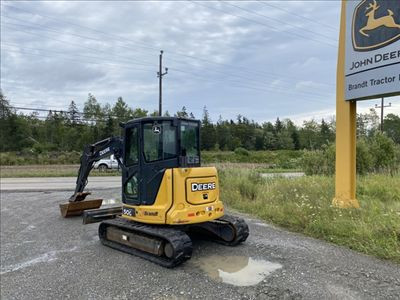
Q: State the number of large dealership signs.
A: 1